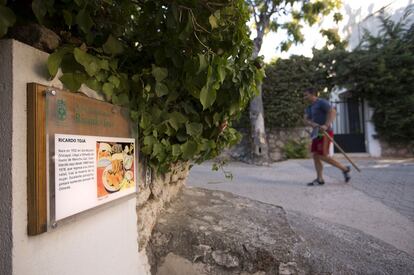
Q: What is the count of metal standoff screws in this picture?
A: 2